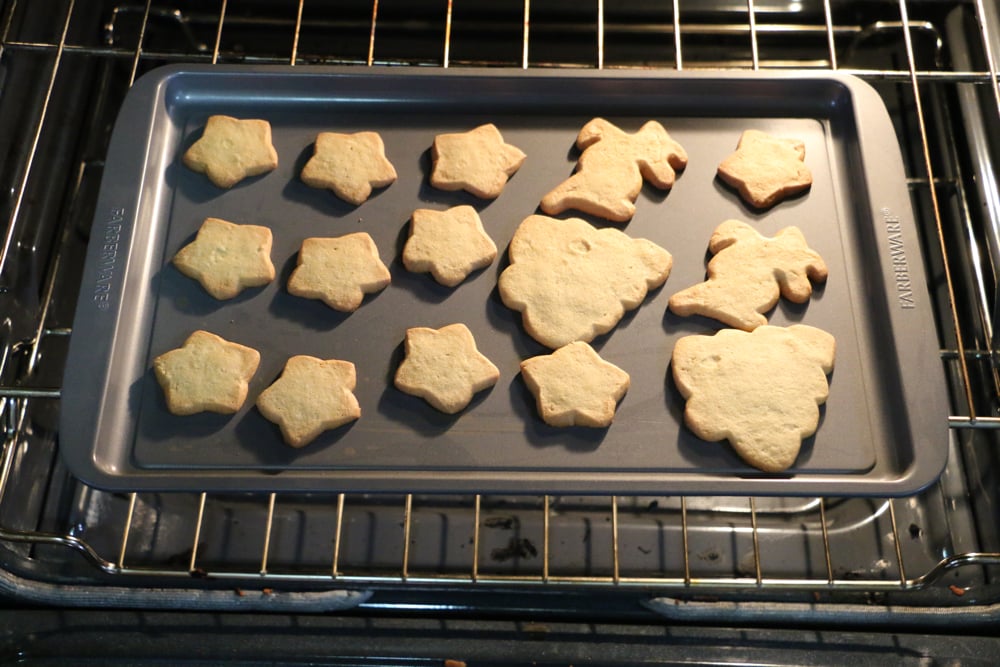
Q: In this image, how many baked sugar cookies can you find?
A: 15